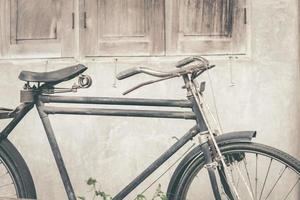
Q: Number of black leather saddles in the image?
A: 1